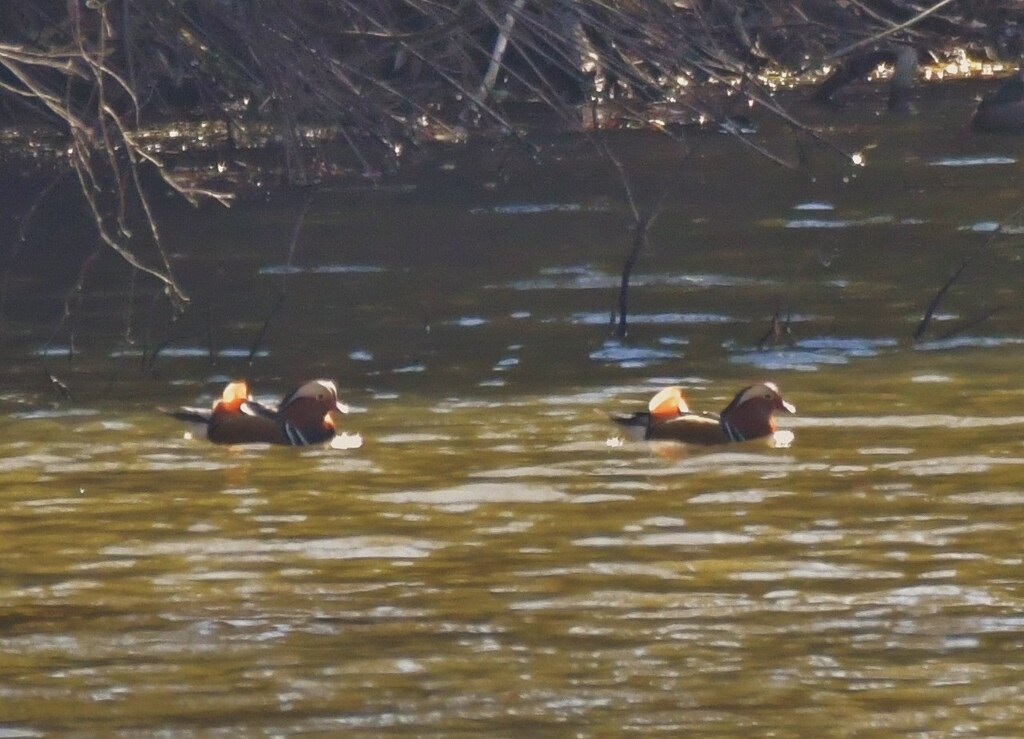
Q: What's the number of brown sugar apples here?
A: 0